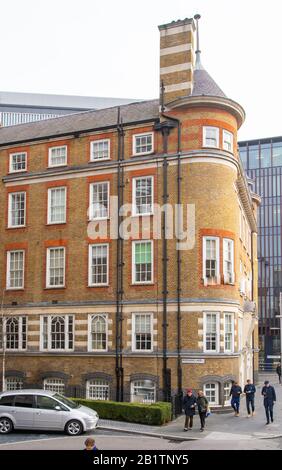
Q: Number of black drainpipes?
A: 4